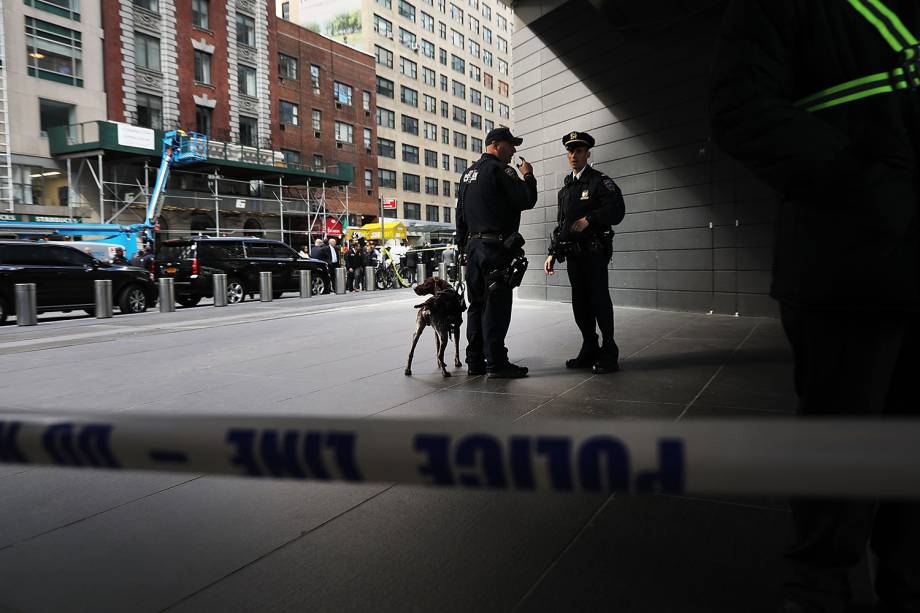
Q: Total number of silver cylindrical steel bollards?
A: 11